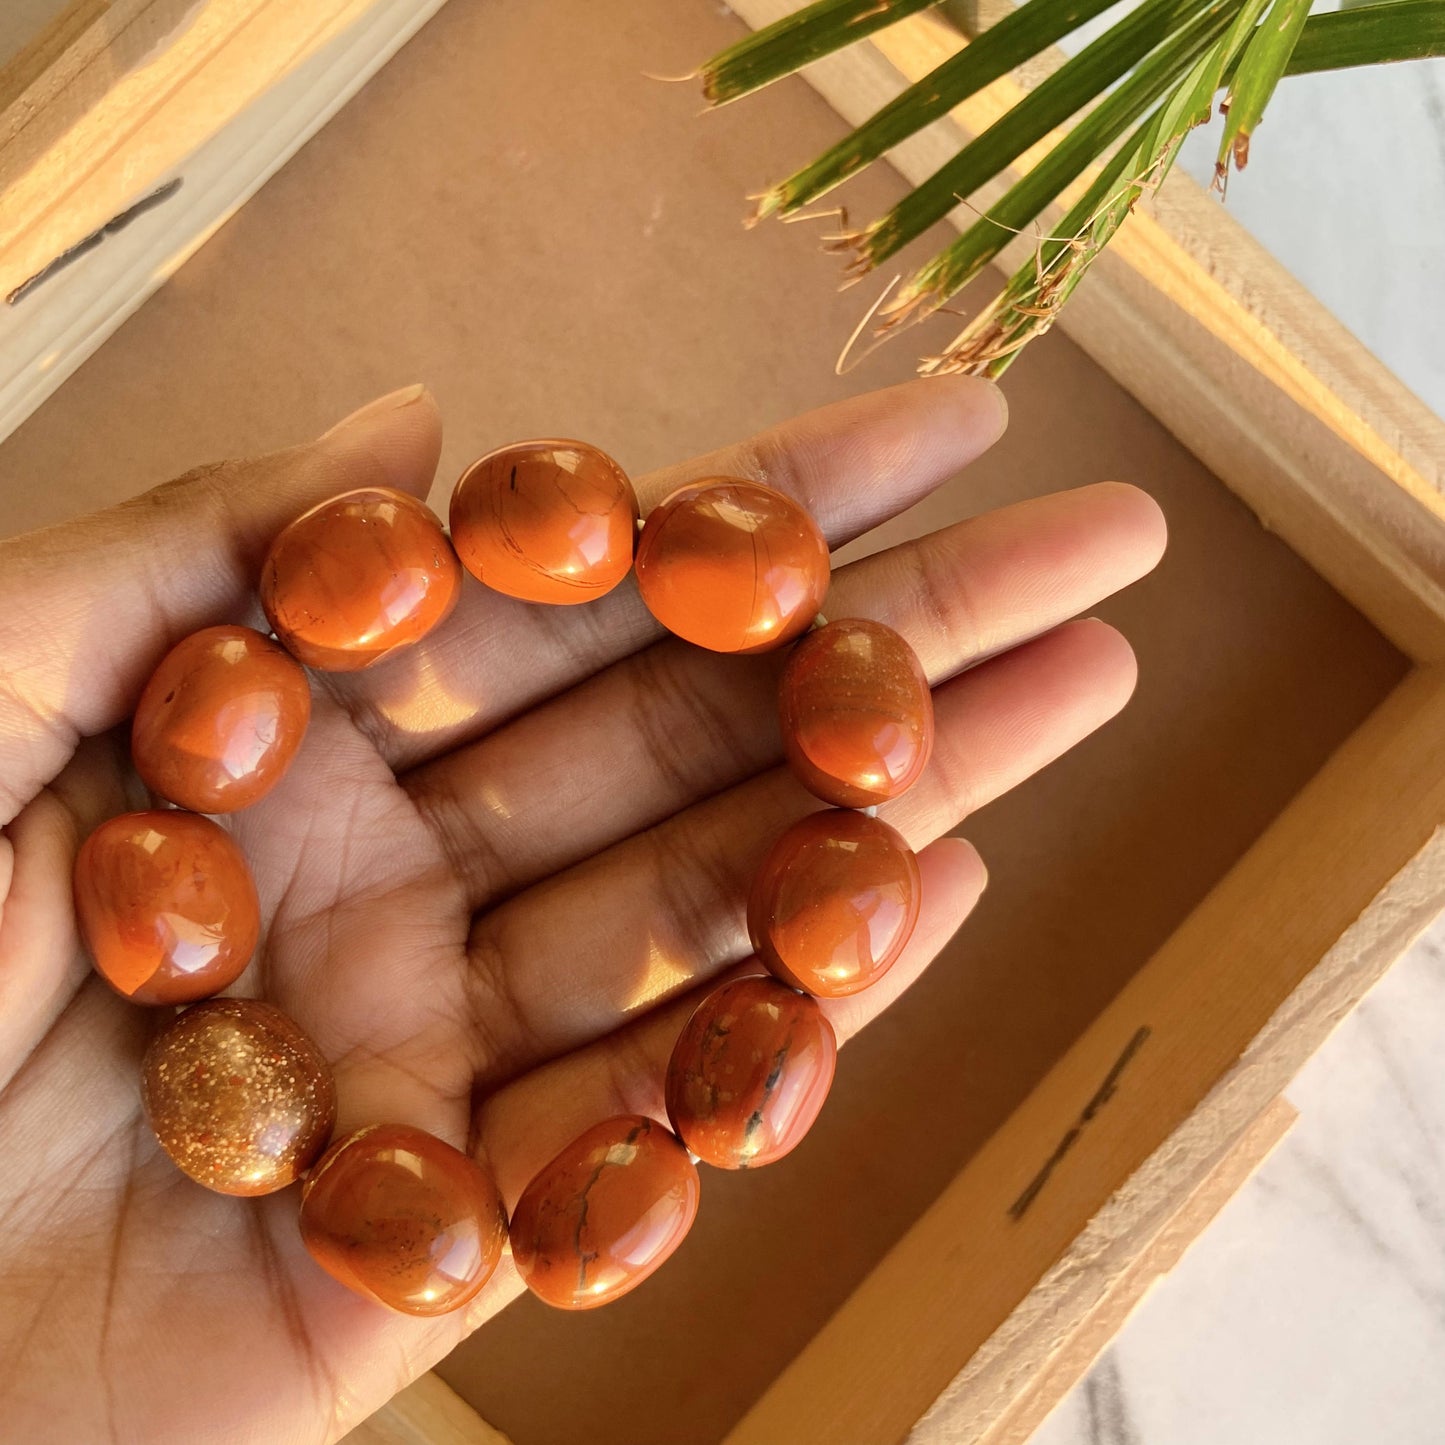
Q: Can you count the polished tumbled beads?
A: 11